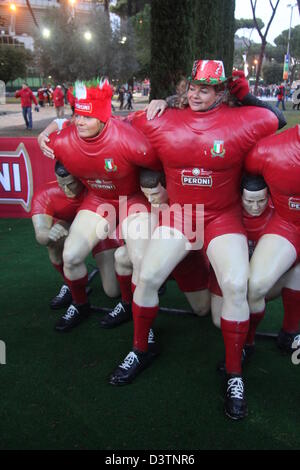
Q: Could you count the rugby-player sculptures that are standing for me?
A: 3